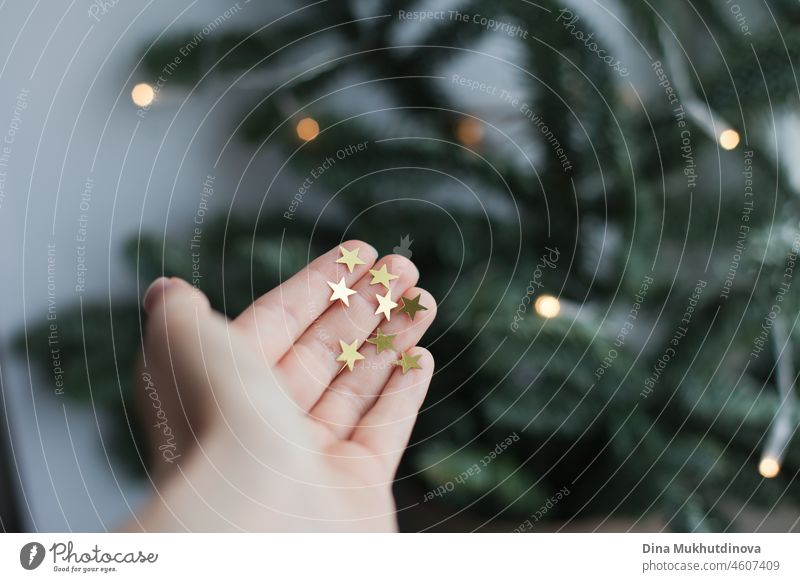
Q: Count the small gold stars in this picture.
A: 8